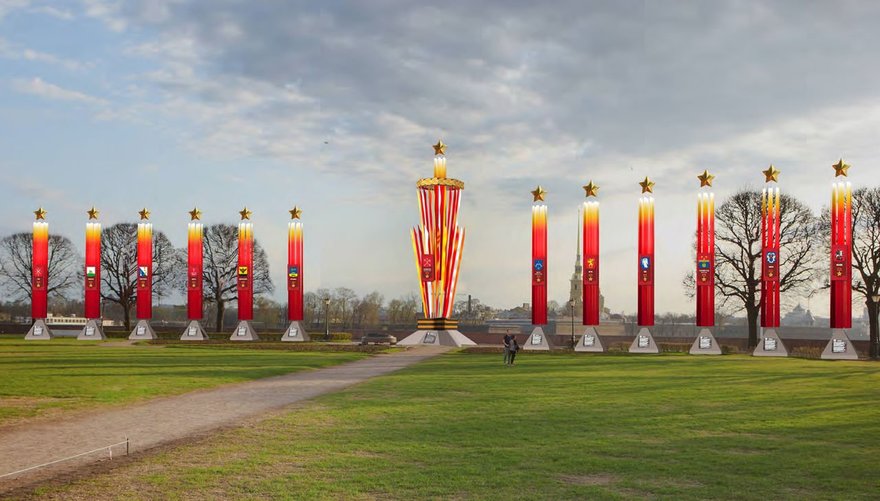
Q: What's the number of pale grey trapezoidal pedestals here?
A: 13